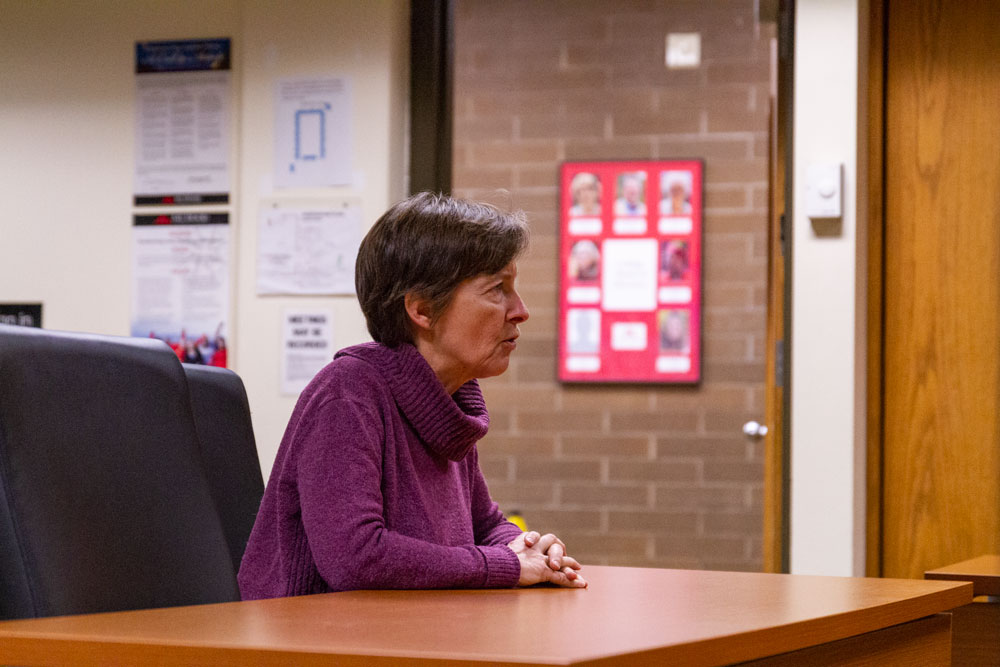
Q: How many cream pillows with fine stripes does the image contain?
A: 0